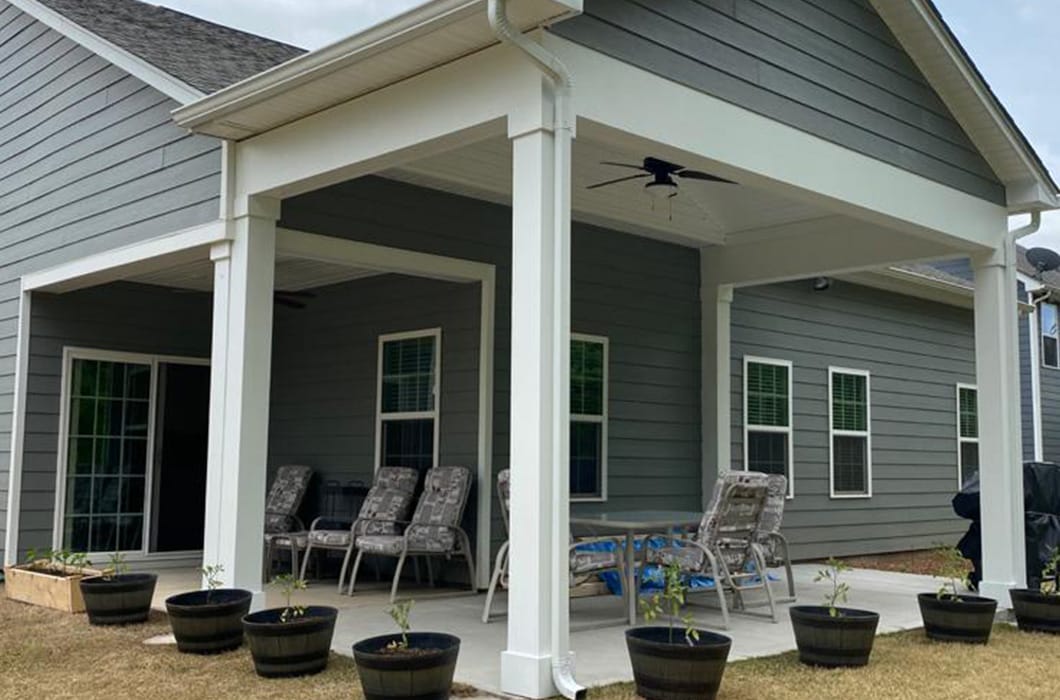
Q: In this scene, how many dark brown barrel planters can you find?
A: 8